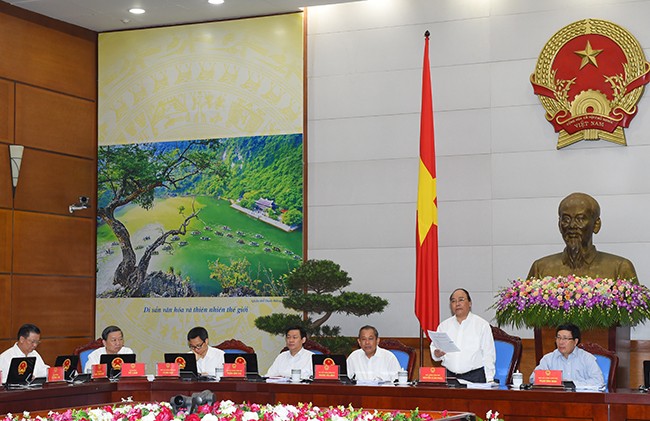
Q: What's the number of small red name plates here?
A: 8